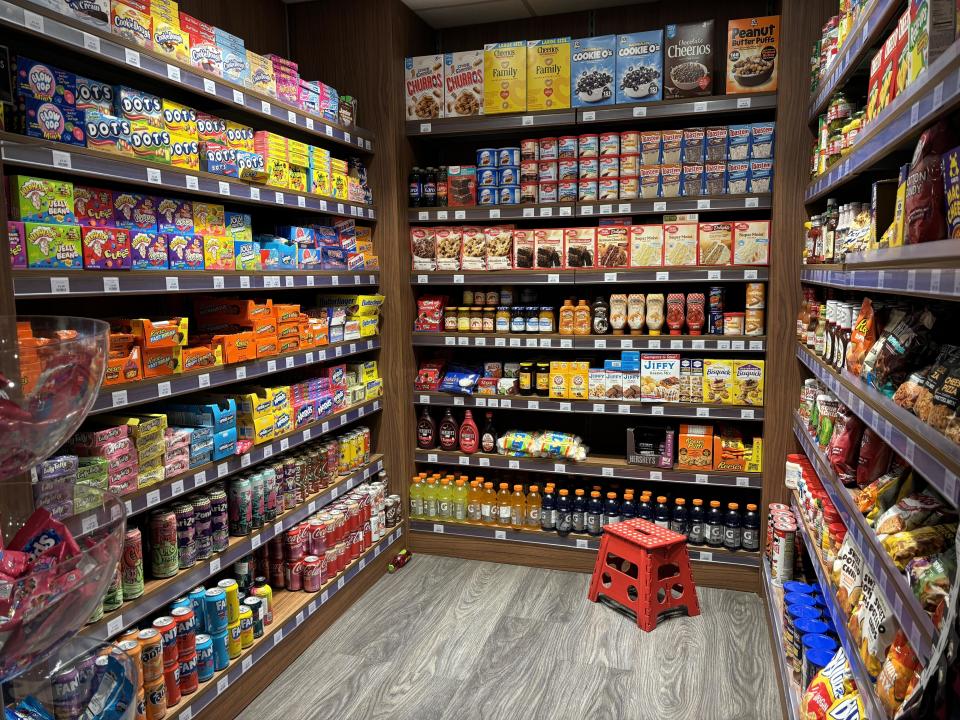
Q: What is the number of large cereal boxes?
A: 8